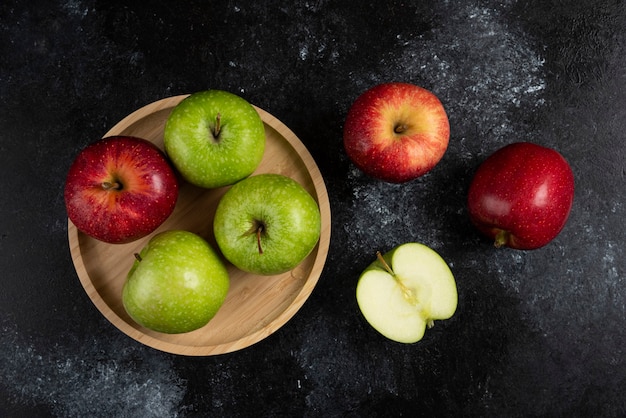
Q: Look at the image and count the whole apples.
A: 6